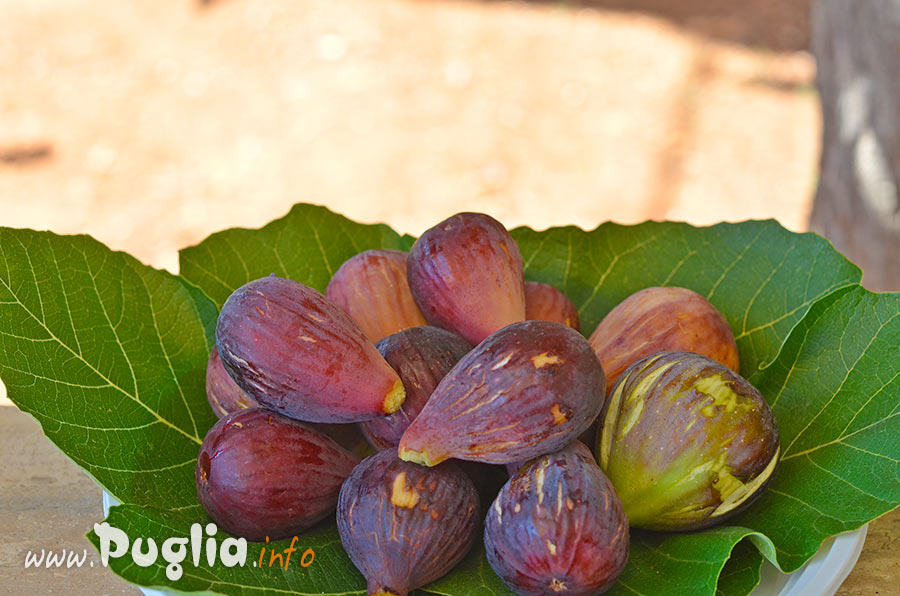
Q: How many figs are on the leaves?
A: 12